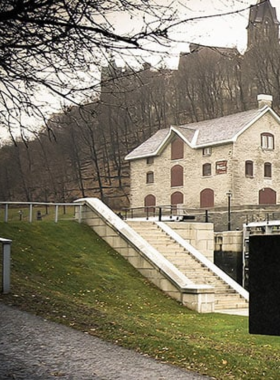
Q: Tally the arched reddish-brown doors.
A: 6